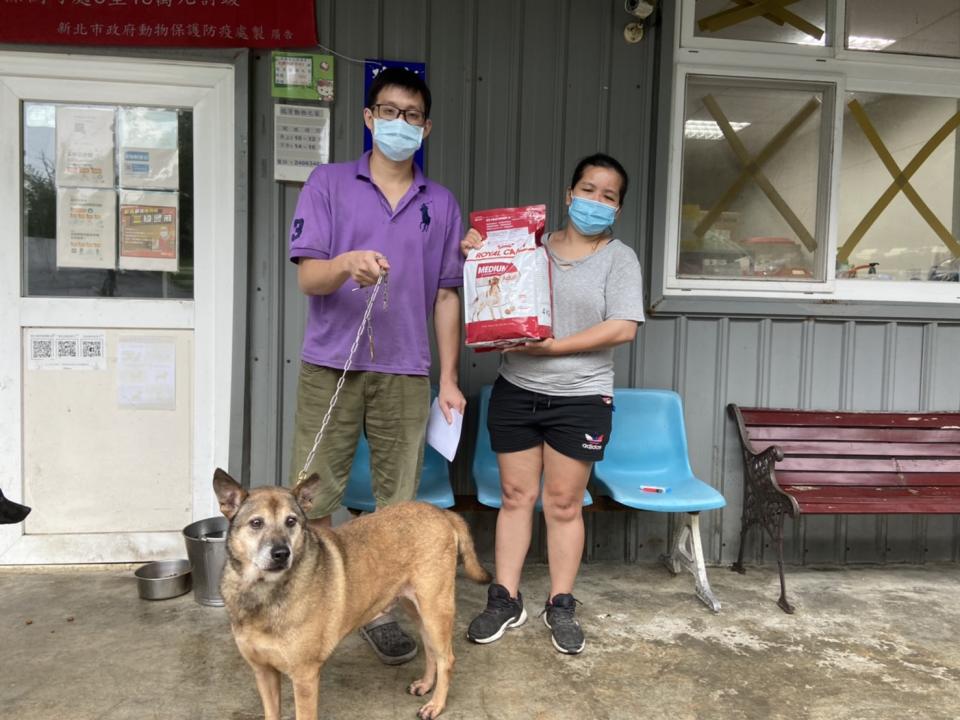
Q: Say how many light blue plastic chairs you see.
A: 3